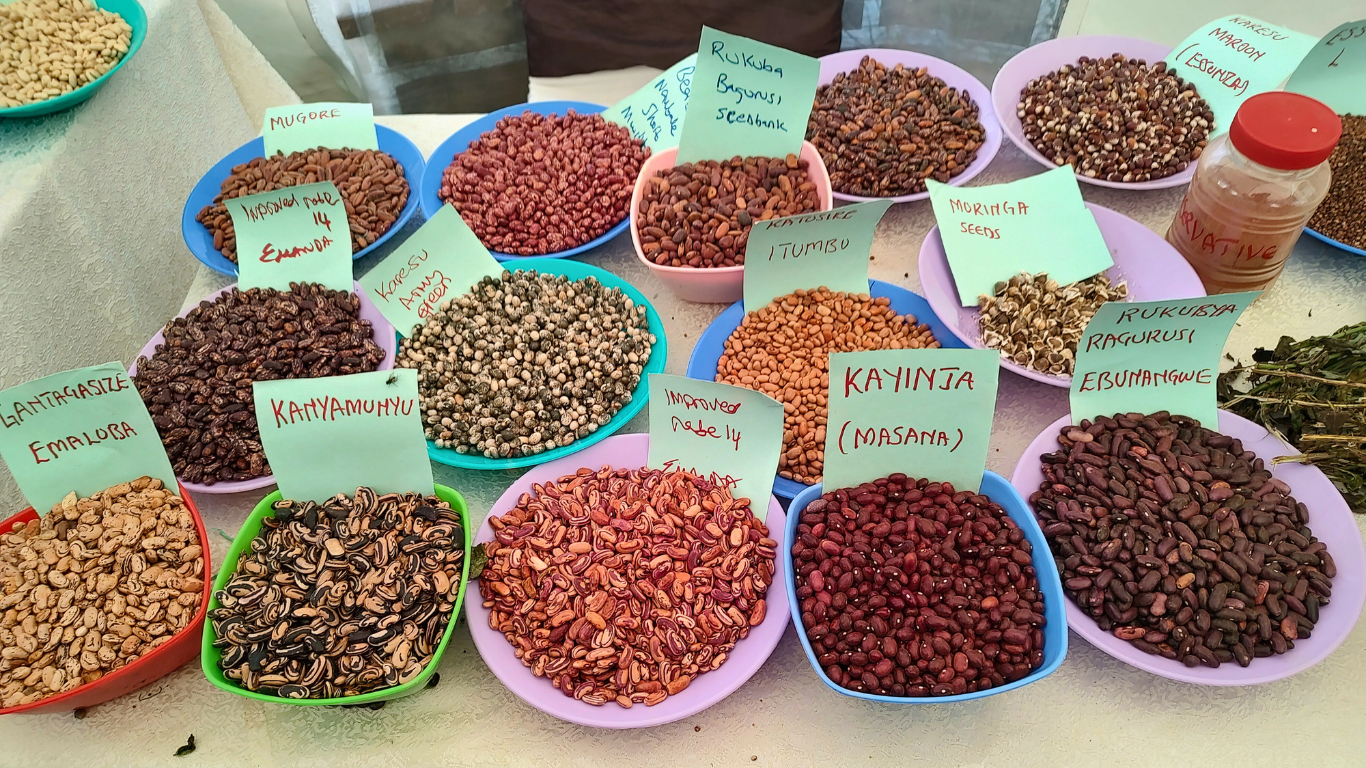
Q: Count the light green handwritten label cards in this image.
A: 14